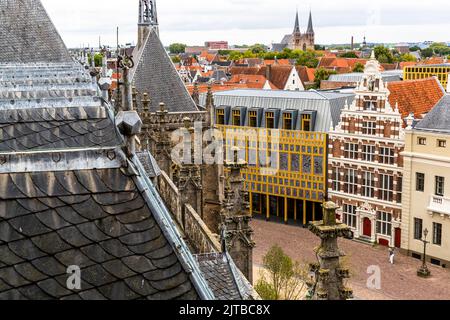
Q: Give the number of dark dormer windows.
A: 6